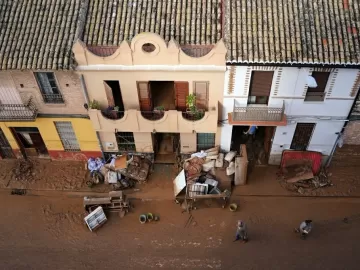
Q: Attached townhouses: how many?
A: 3